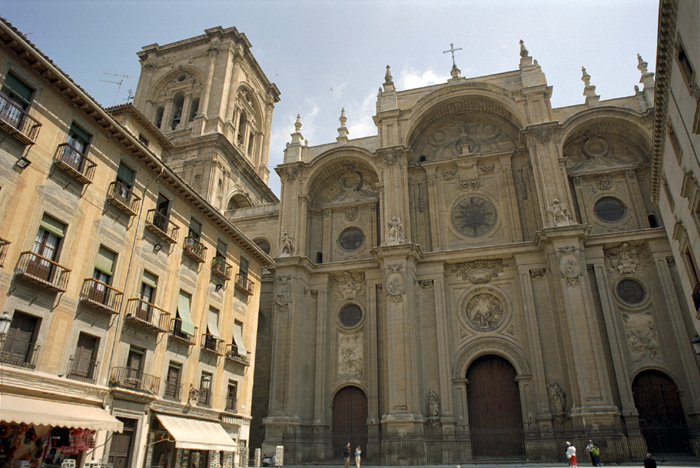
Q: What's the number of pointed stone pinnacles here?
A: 6